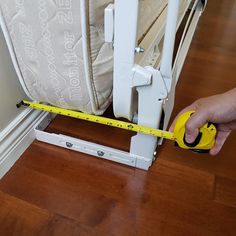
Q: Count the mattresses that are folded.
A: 1